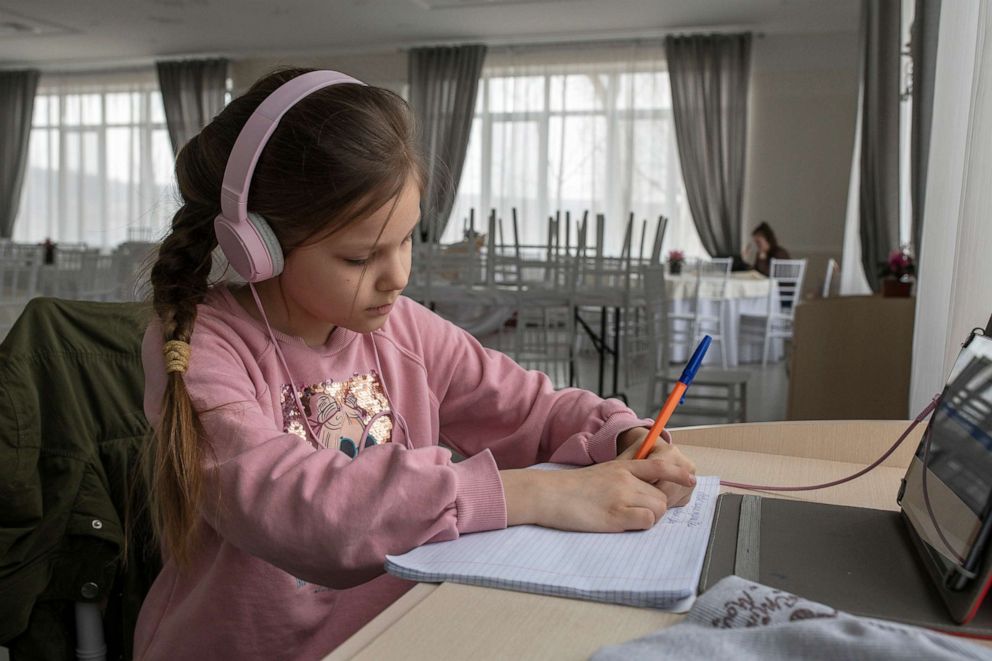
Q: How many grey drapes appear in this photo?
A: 6